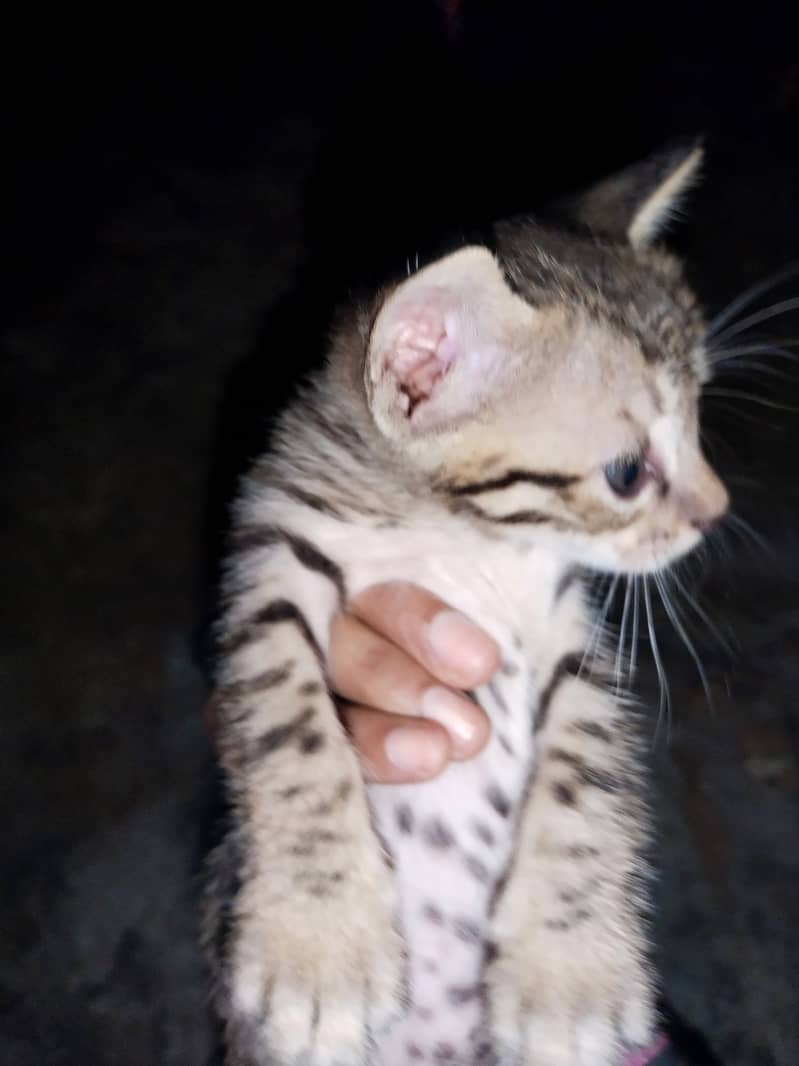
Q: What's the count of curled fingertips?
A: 3